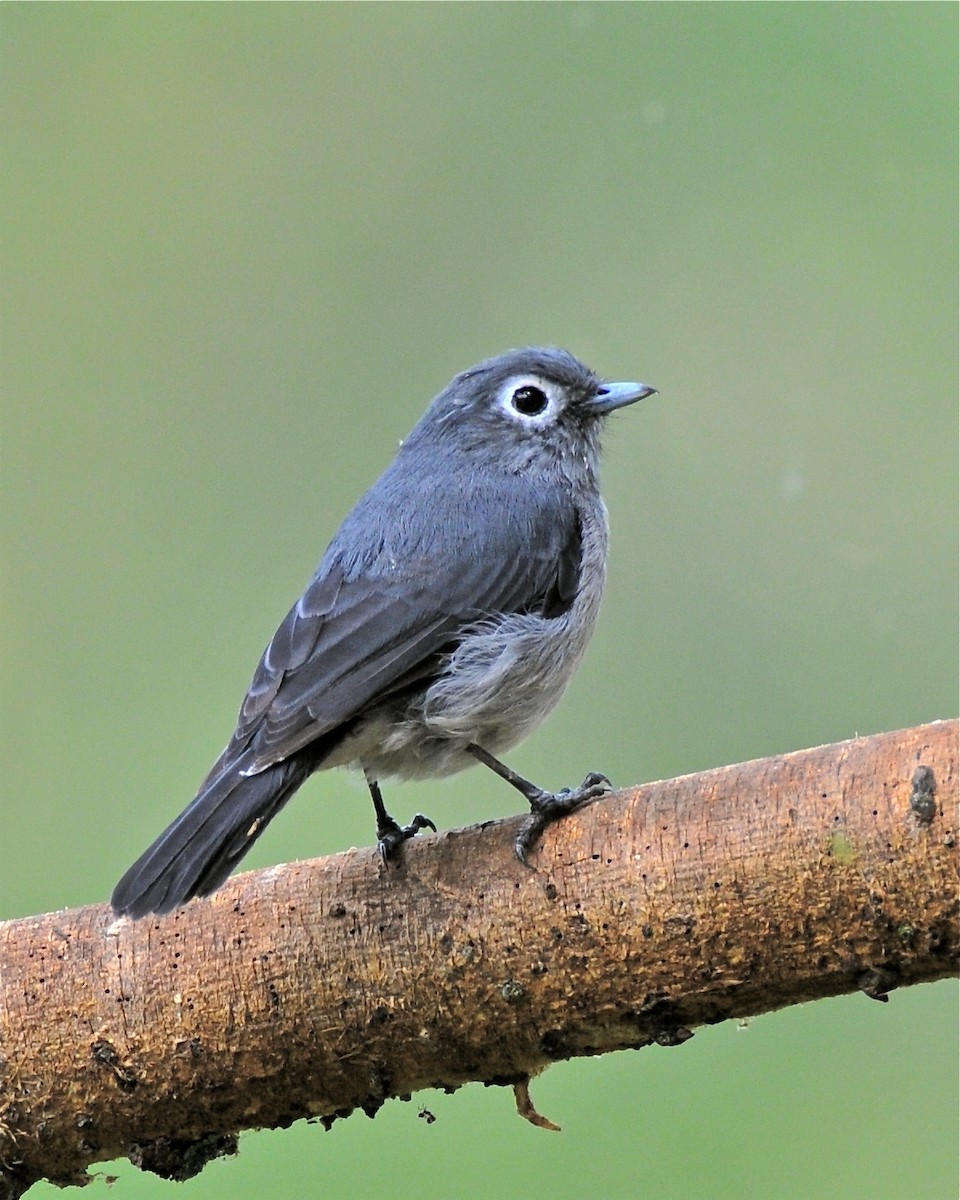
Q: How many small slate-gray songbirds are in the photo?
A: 1